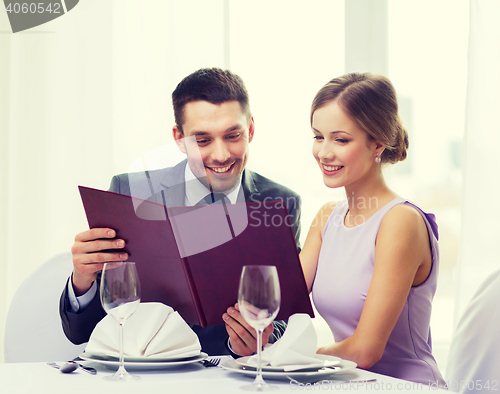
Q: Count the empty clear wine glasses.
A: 2